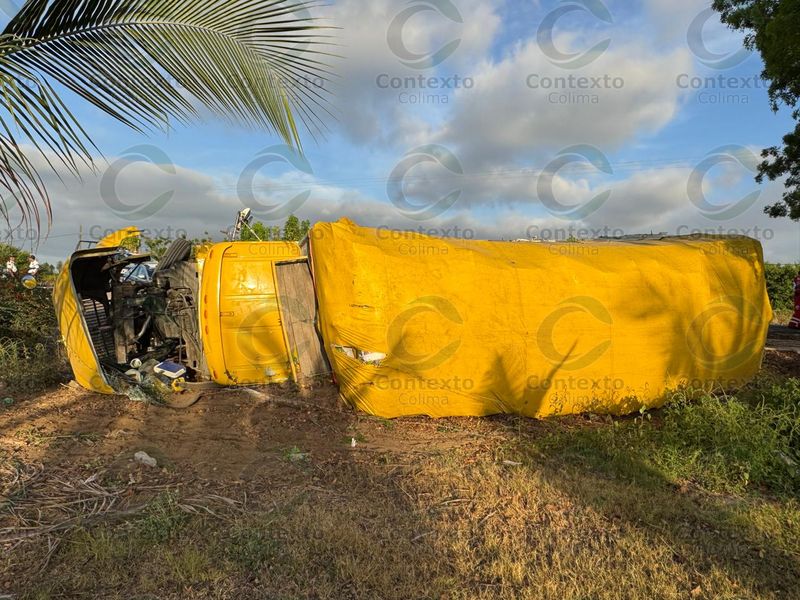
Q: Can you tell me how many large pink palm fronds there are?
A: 0